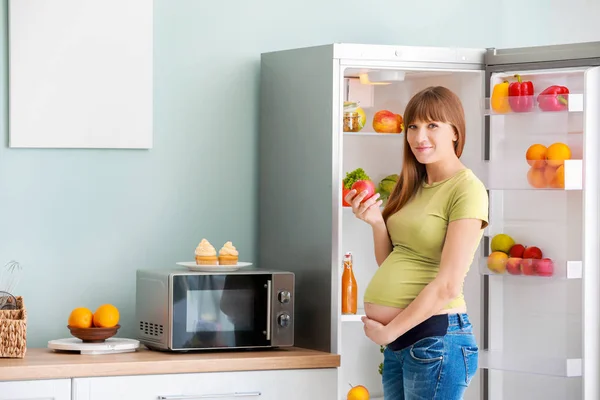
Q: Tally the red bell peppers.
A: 2